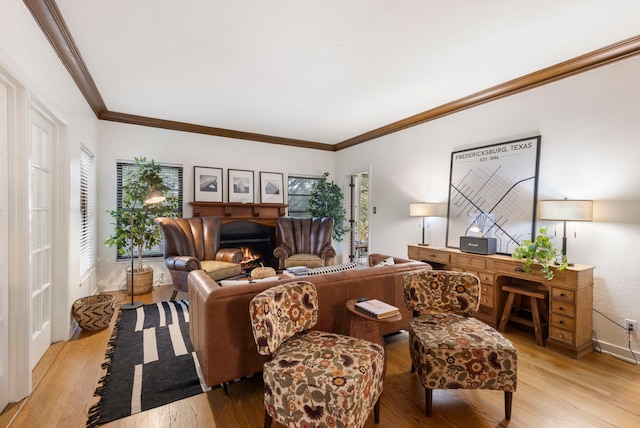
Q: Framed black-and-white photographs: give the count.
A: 3